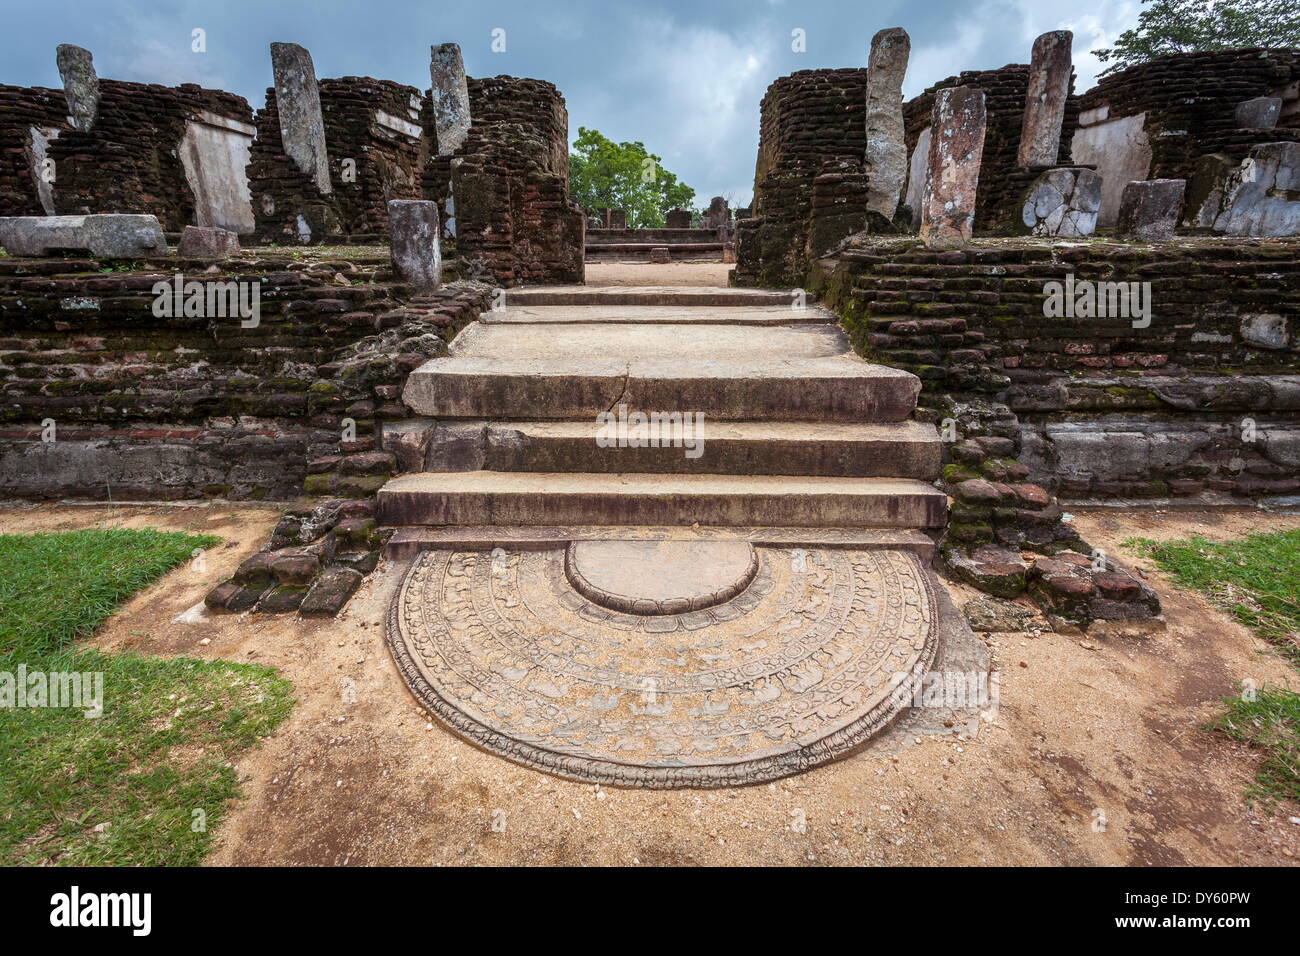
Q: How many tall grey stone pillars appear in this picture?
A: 6